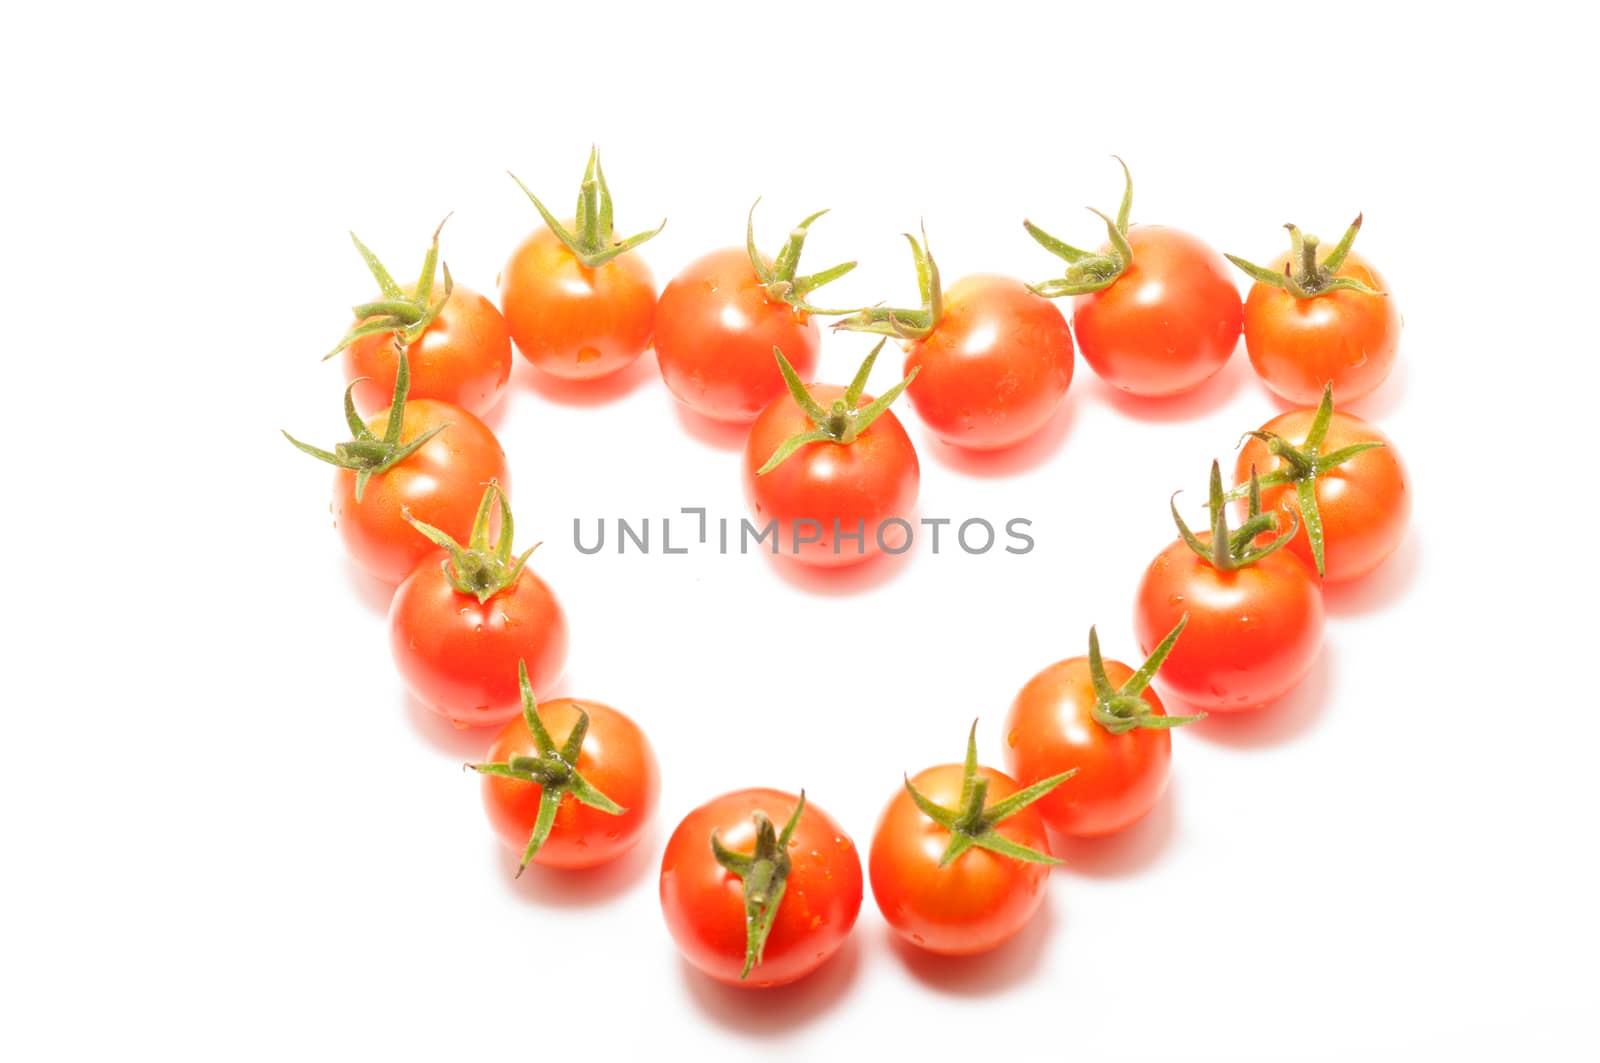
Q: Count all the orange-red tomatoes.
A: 15